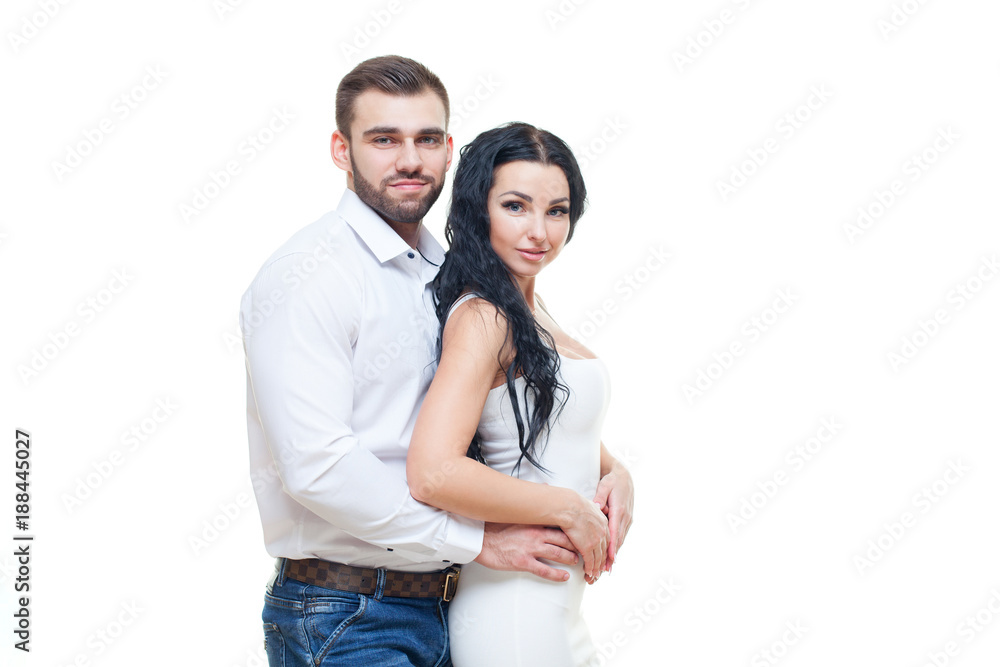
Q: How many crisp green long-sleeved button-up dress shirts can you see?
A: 0